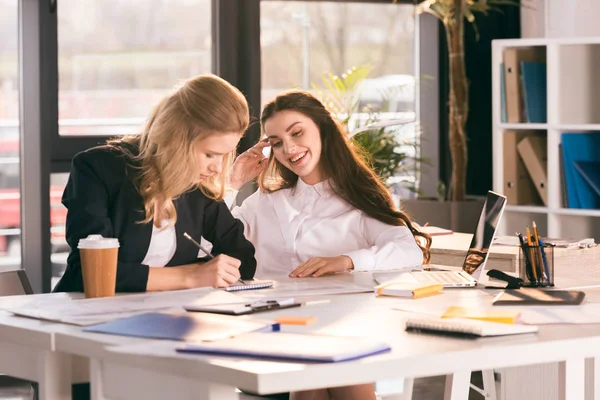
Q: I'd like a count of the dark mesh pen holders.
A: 1